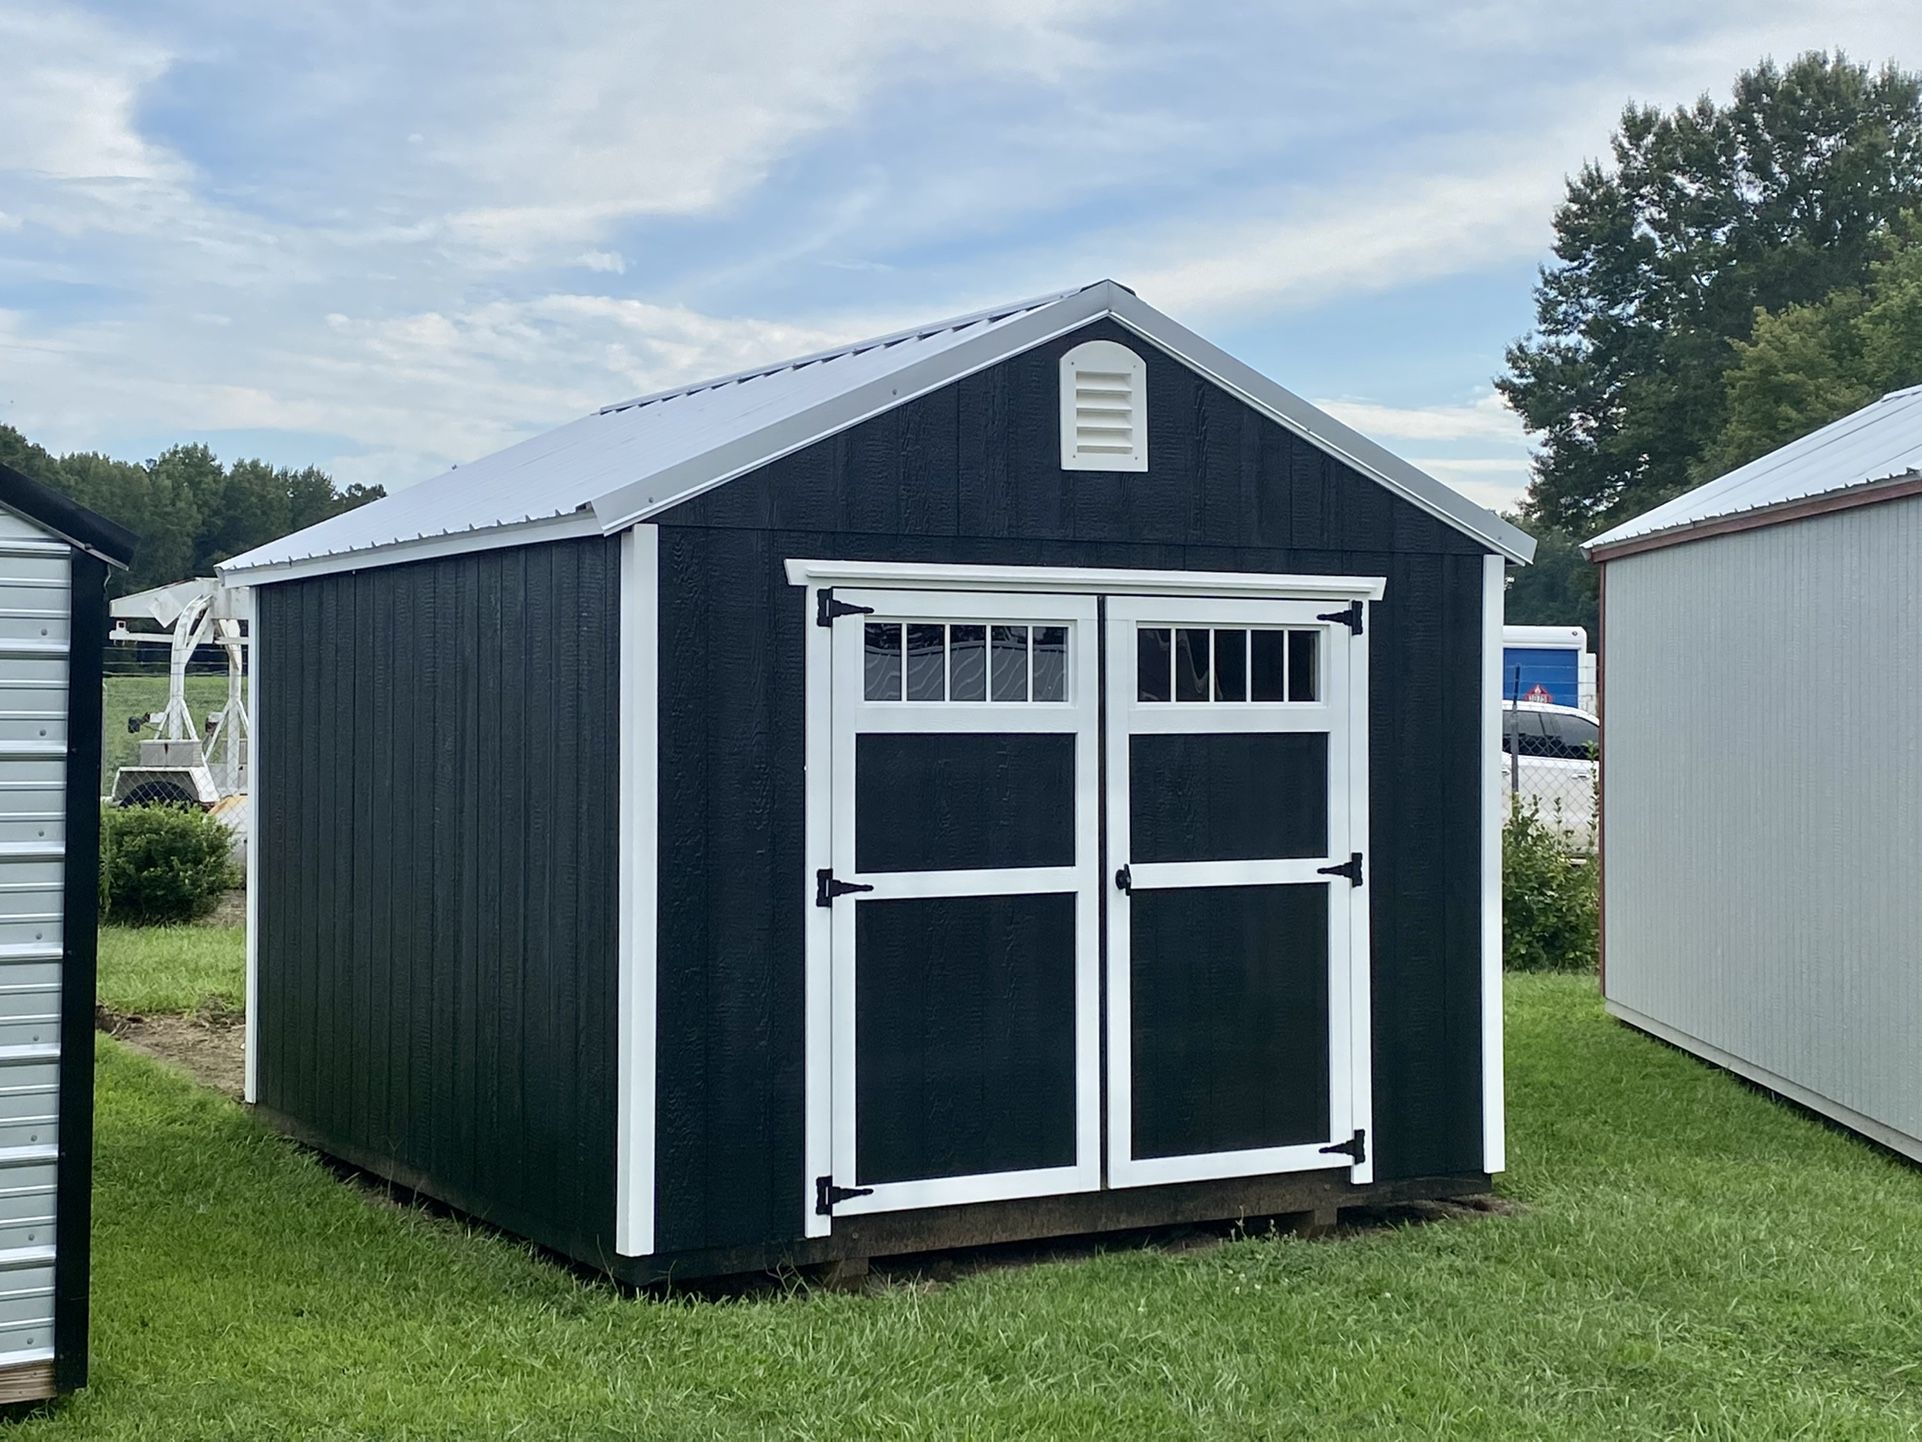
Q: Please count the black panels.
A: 4